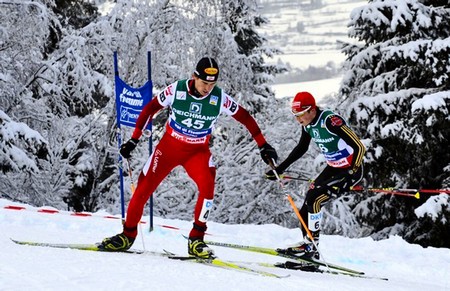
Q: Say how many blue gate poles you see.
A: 2